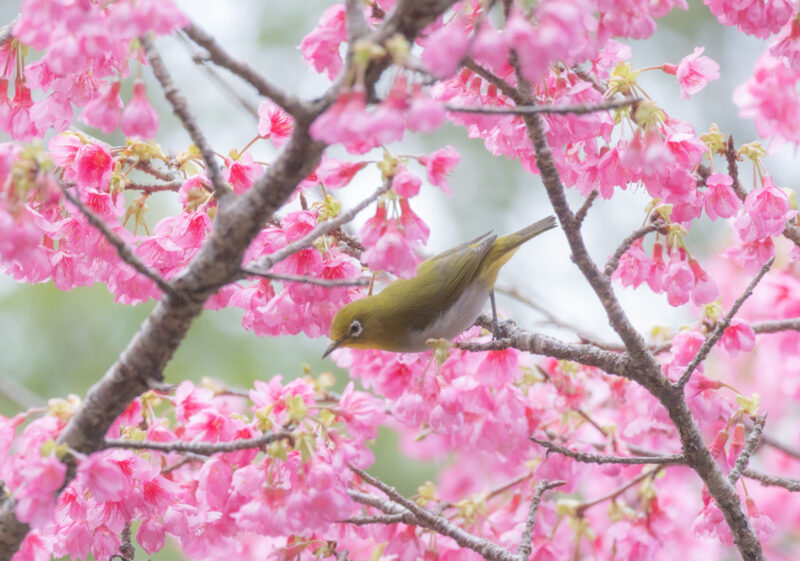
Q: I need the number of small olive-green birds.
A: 1